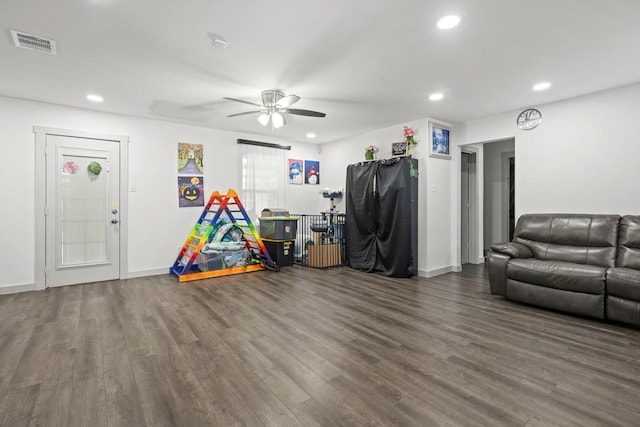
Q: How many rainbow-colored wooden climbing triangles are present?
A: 1